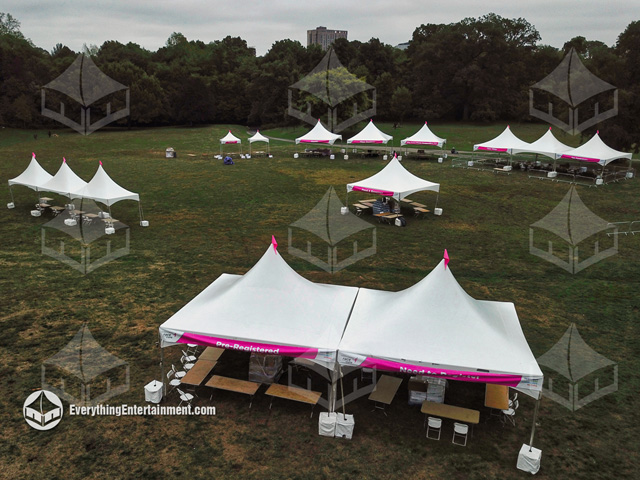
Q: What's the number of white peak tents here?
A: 14